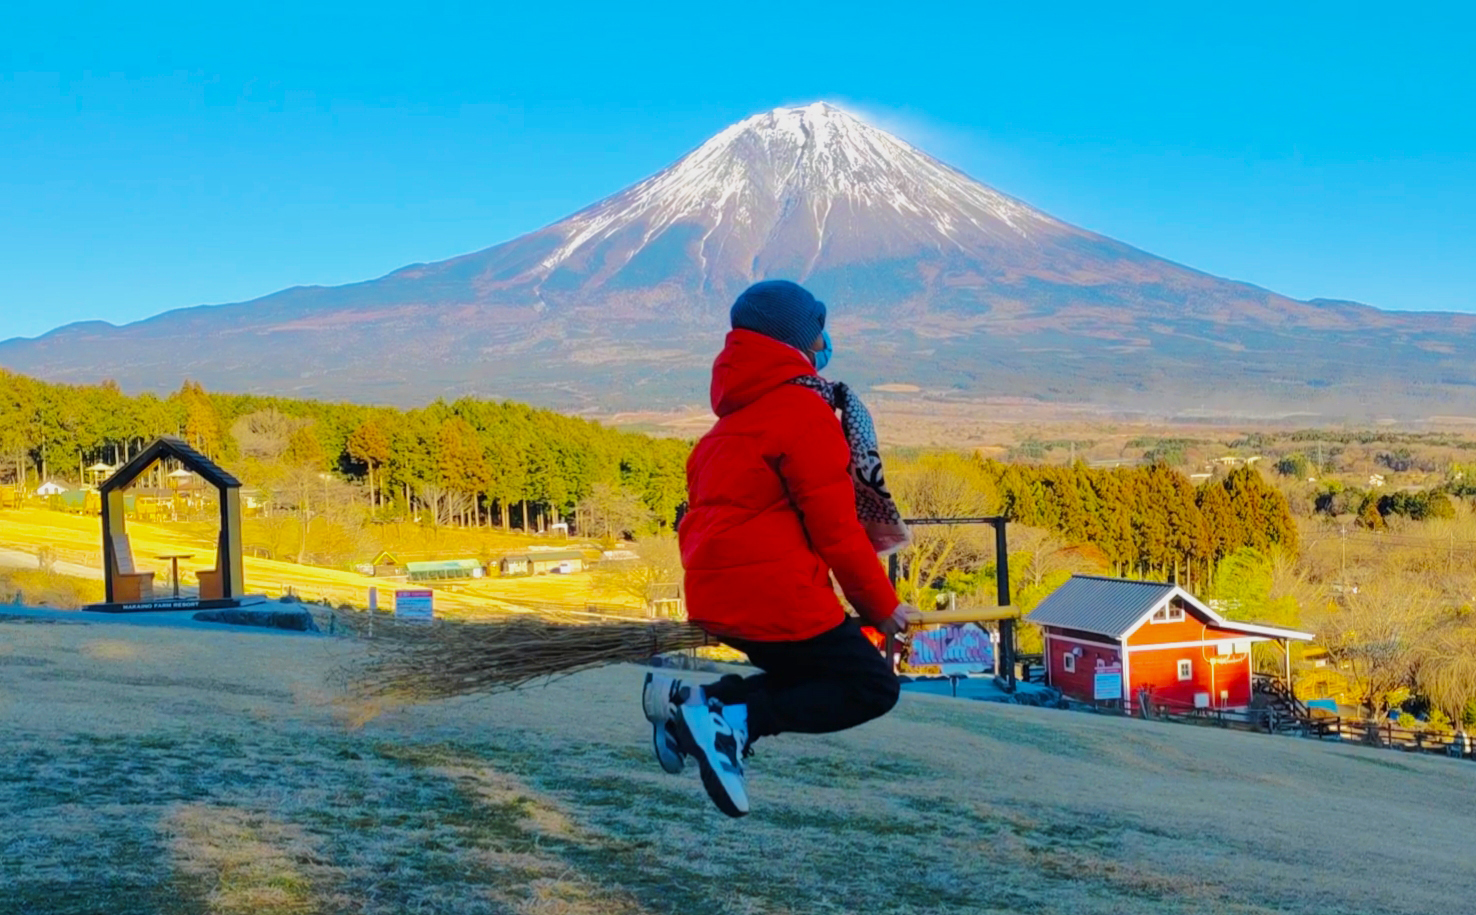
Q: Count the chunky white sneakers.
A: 2